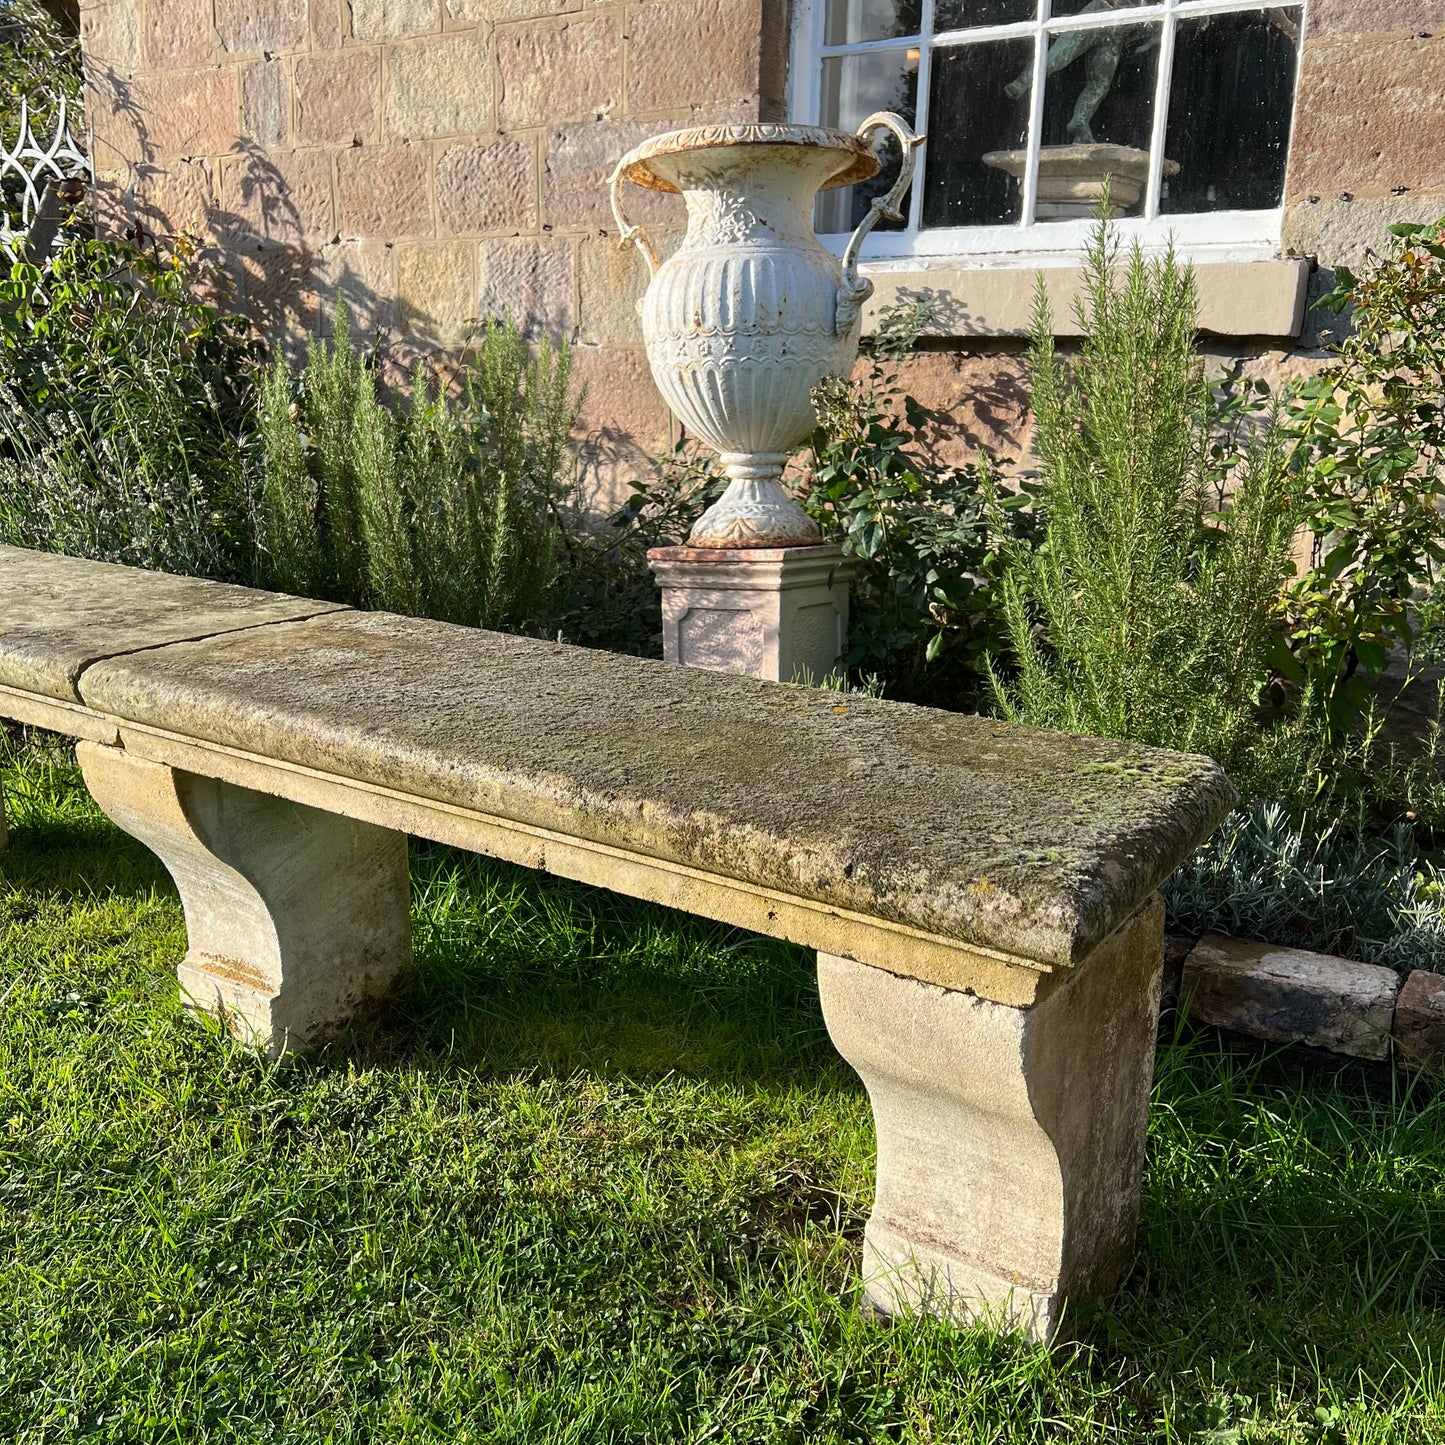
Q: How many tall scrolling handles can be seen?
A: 2